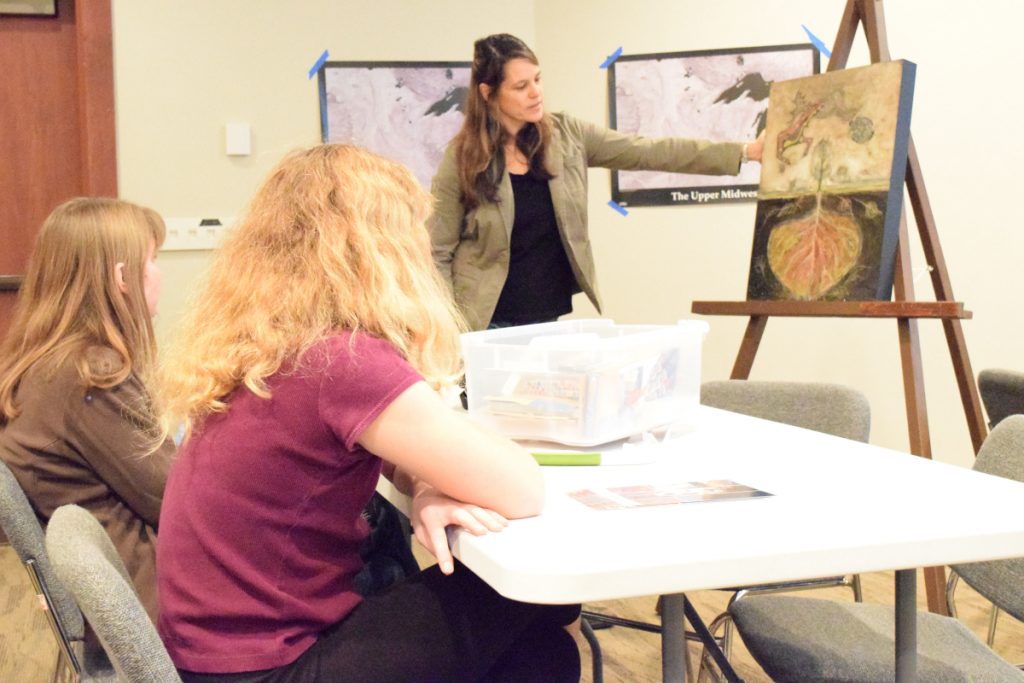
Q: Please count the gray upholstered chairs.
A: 6